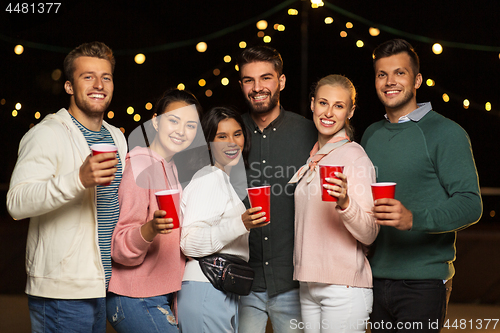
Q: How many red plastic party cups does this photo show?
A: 5